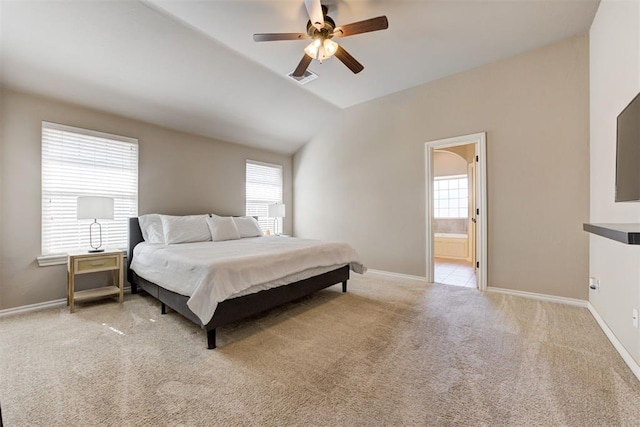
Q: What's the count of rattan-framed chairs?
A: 0